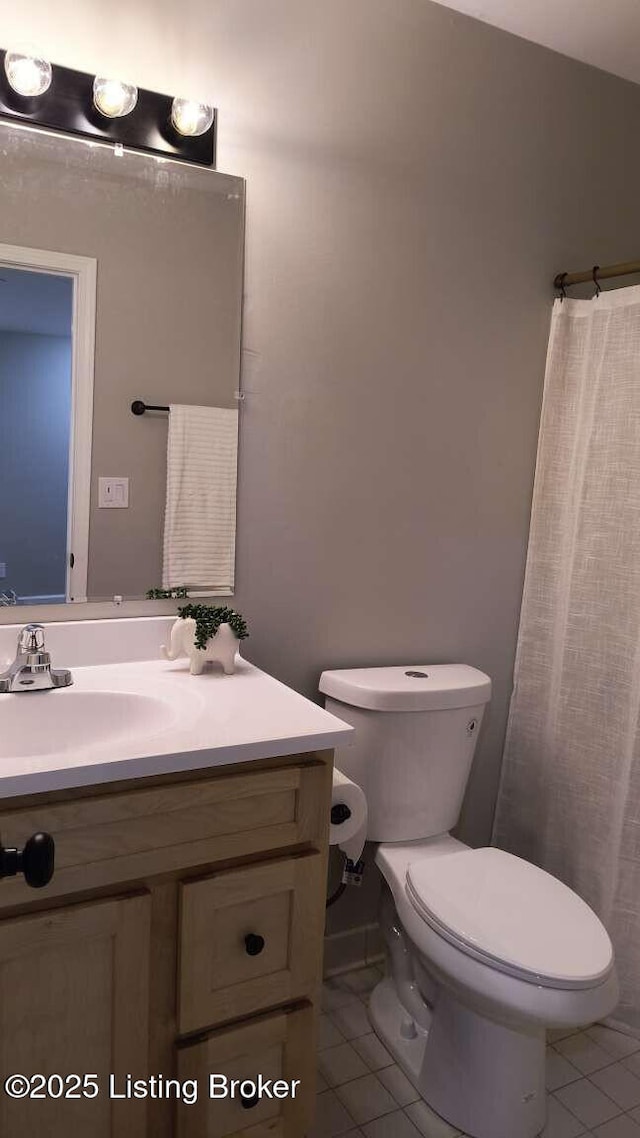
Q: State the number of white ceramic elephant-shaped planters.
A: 1